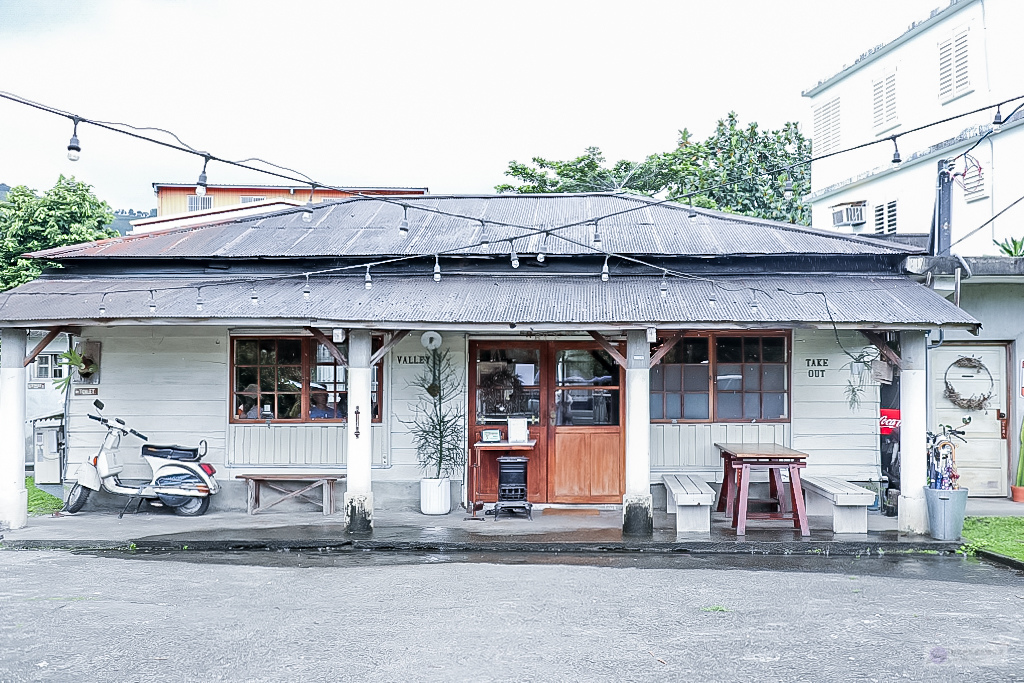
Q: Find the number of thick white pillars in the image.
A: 4